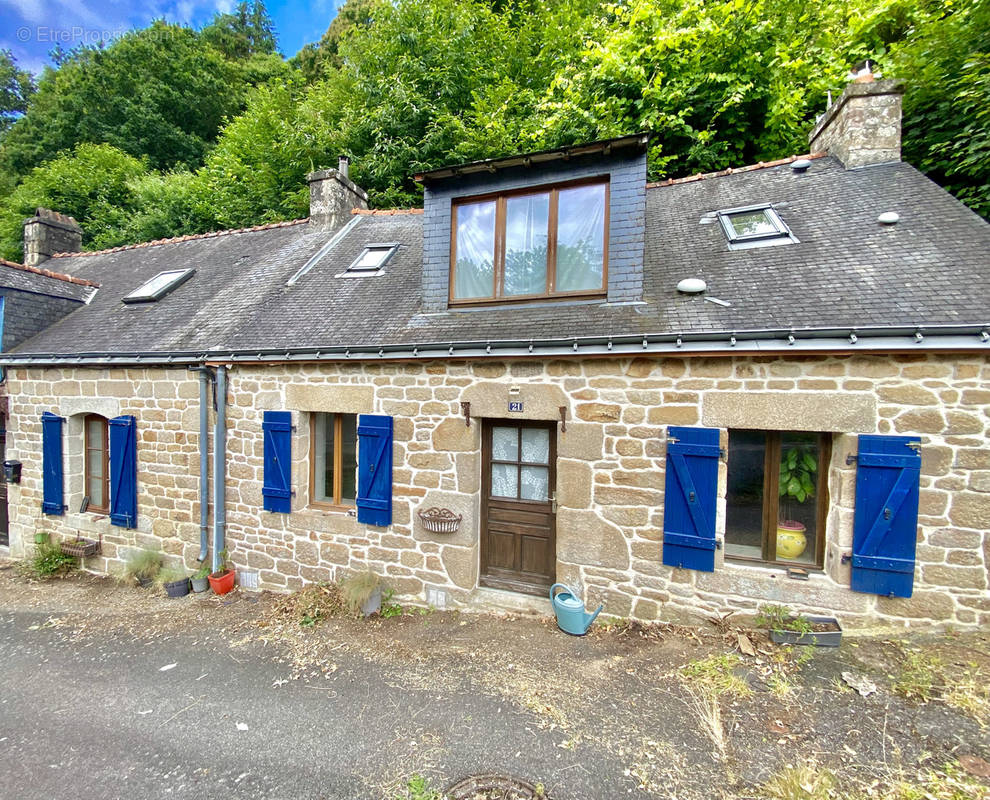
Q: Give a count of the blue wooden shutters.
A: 6